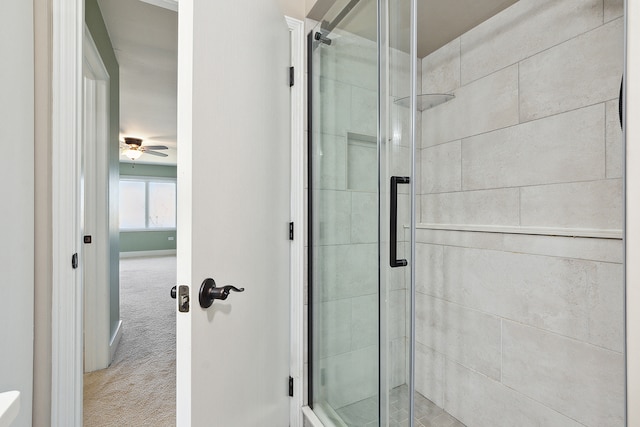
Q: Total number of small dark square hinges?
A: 3